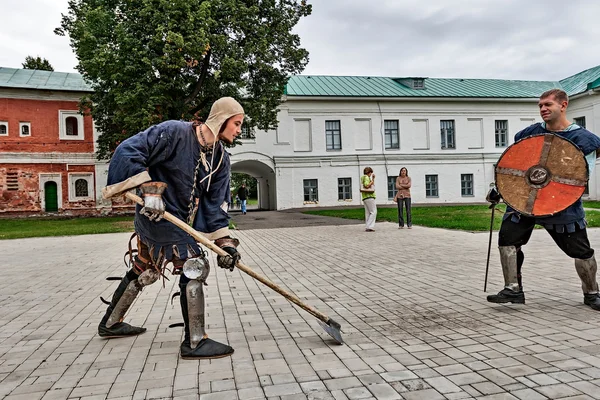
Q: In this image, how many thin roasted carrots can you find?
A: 0